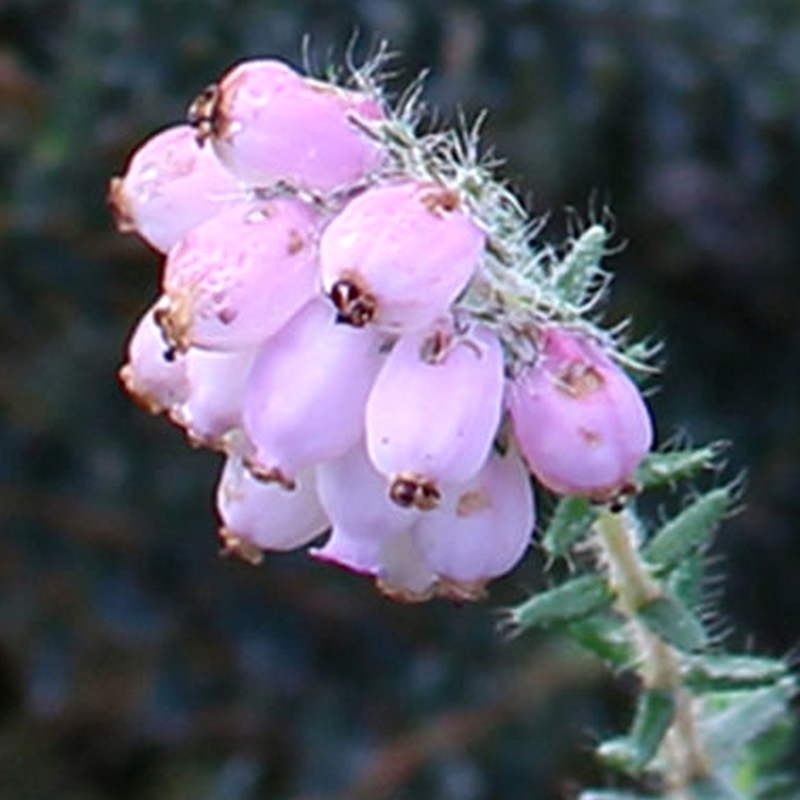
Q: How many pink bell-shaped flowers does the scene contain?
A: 13